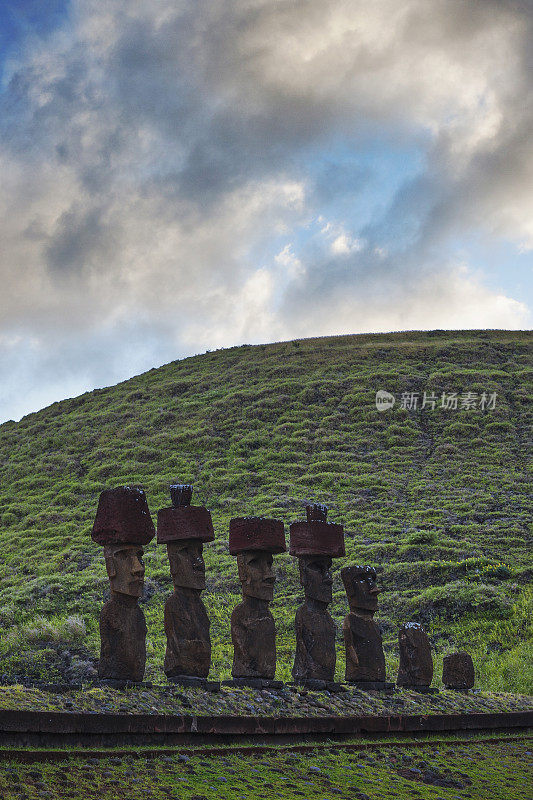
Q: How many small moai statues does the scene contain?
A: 2